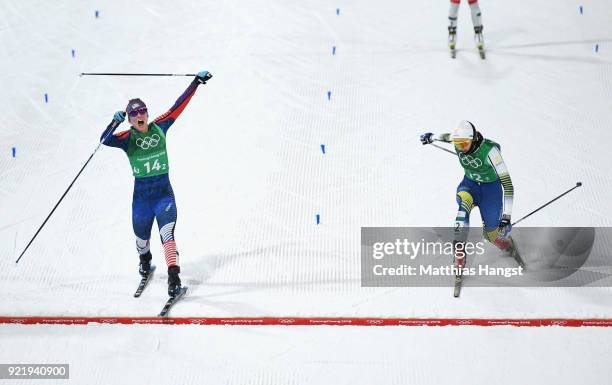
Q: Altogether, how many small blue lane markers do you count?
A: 11